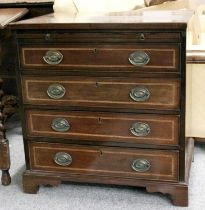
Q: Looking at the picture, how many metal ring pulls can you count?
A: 8